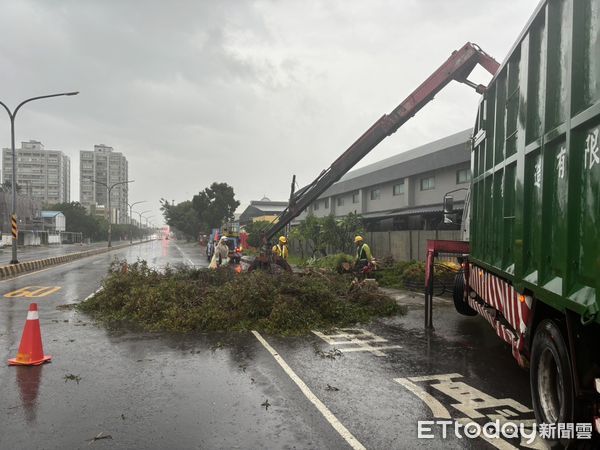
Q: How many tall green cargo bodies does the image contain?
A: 1